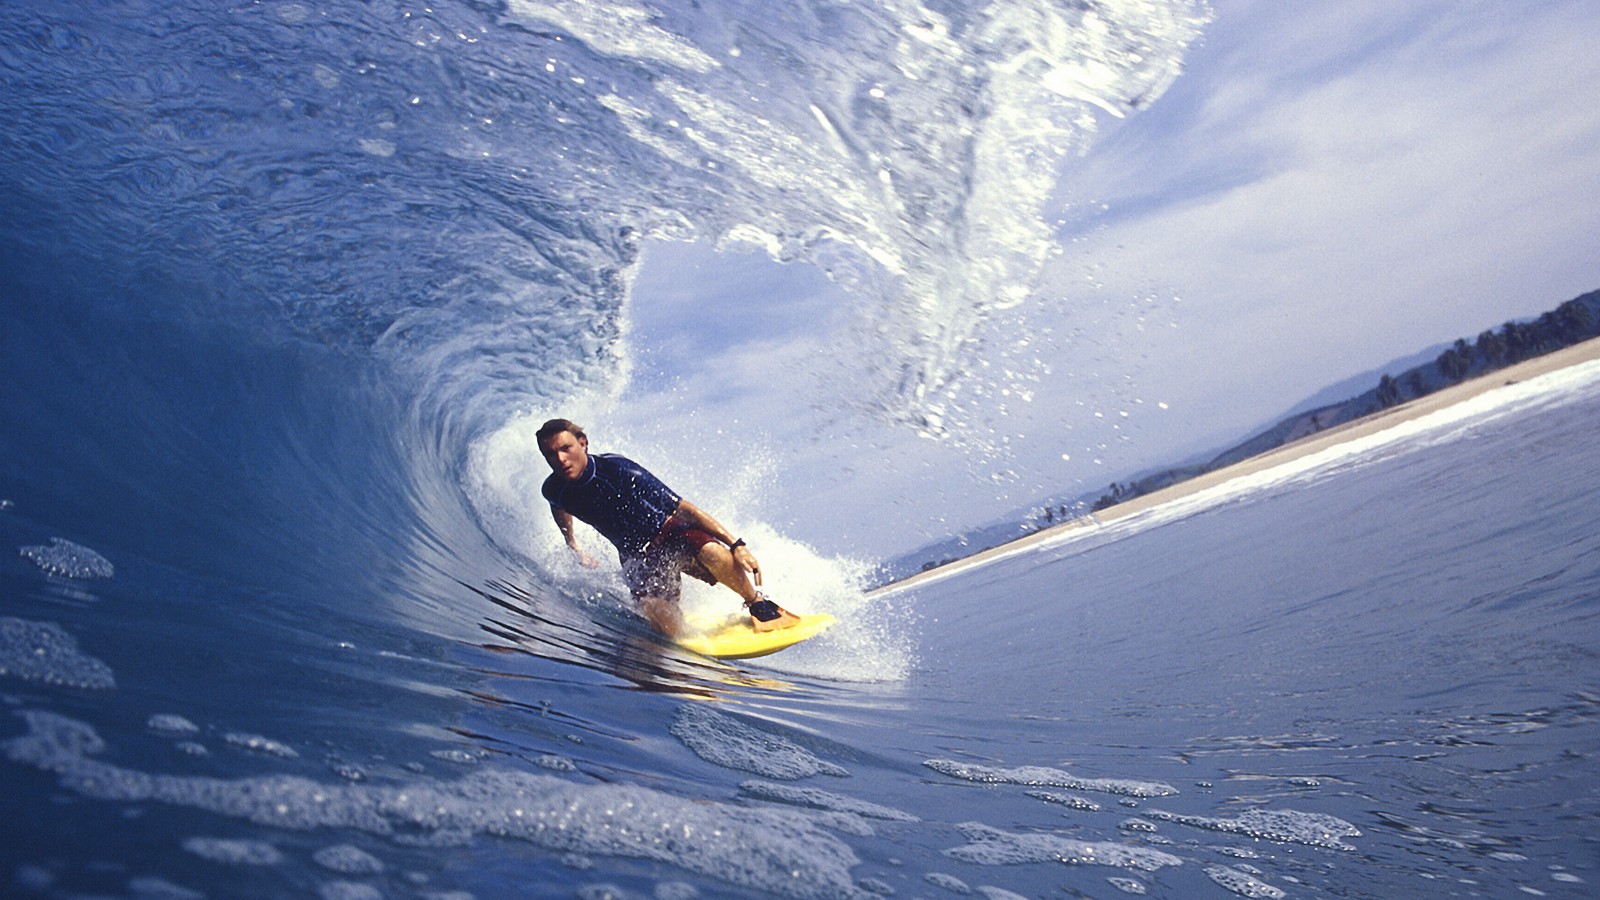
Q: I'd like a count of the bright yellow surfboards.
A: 1